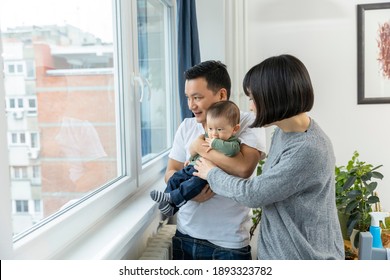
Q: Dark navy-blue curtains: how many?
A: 1